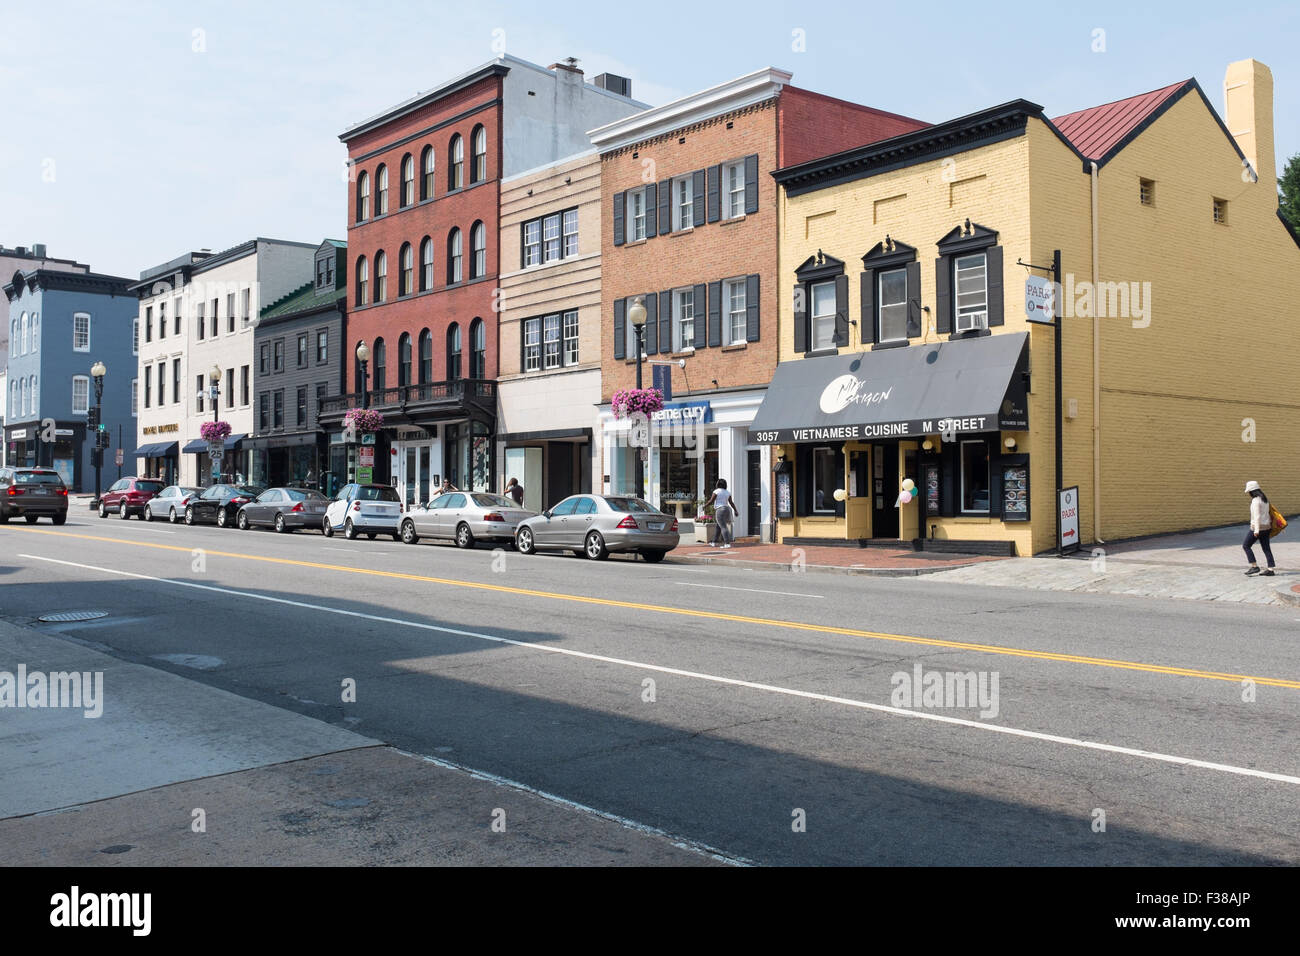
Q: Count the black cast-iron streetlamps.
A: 4